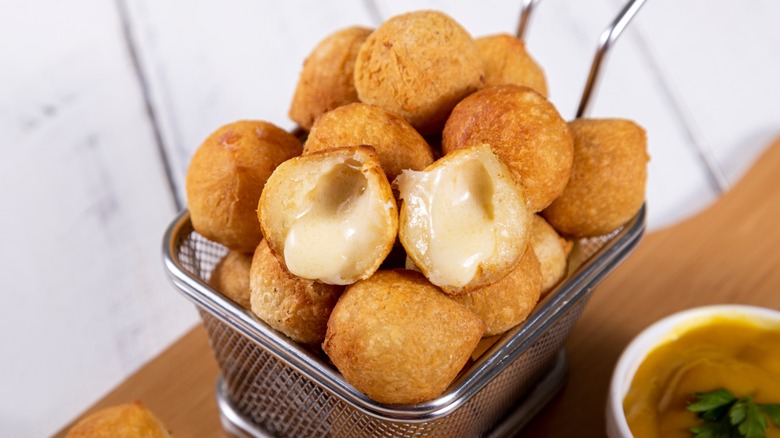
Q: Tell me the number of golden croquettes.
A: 15